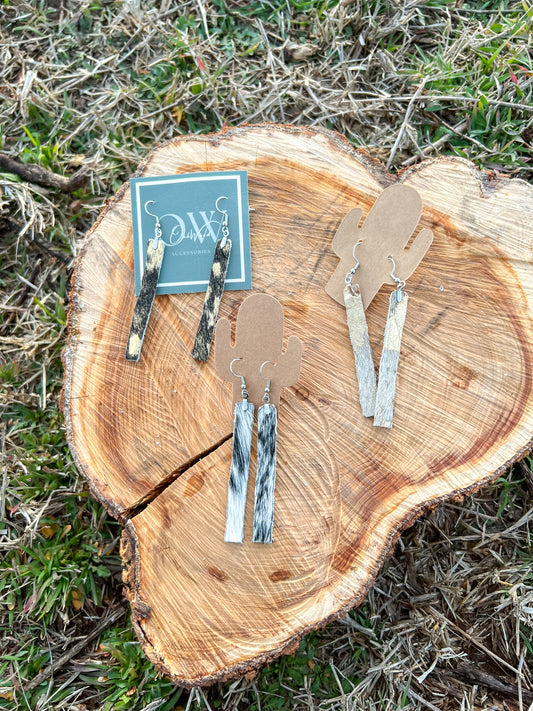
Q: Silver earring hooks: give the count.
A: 6